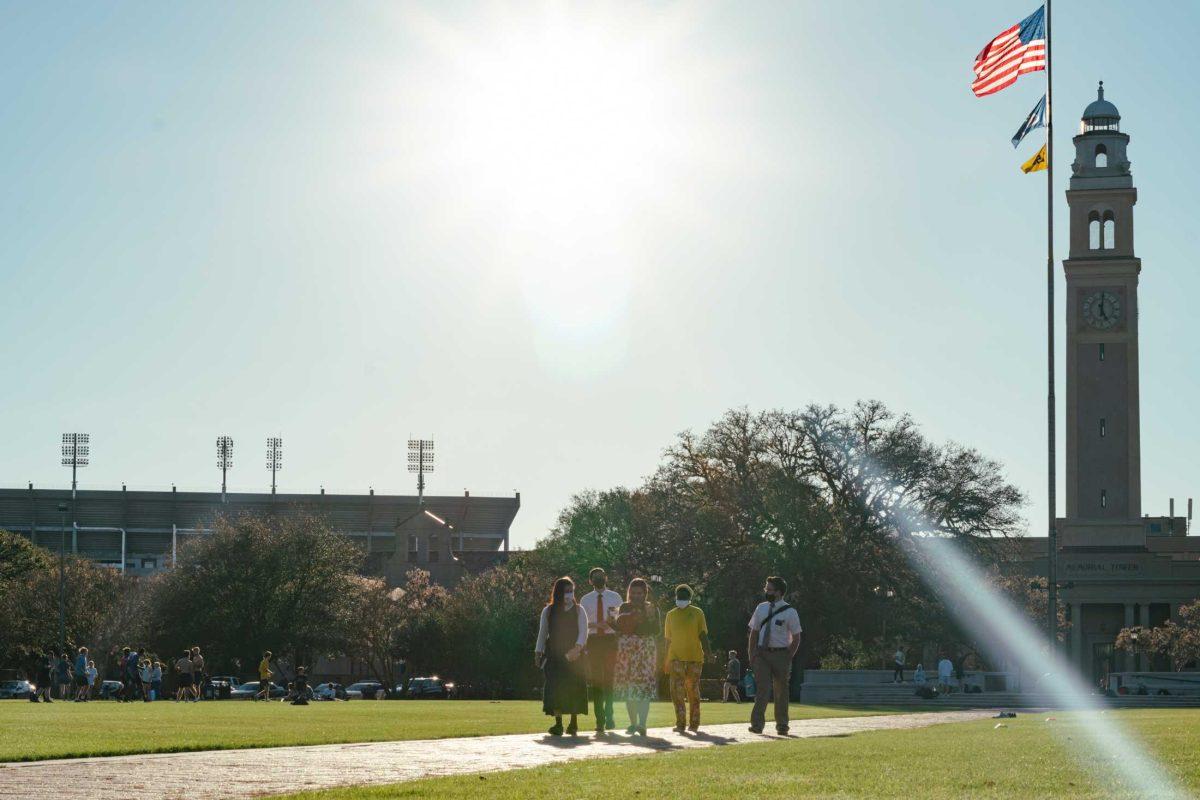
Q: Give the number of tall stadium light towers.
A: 4